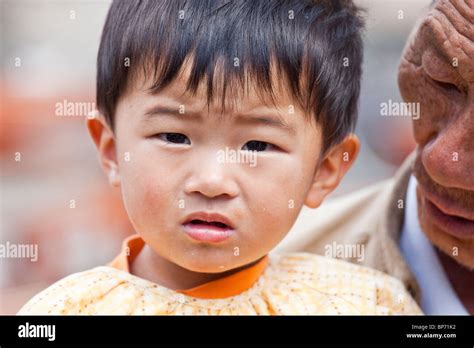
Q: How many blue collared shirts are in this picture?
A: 1